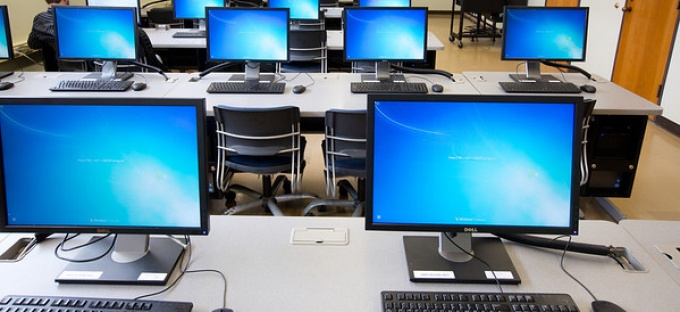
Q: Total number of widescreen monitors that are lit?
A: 11